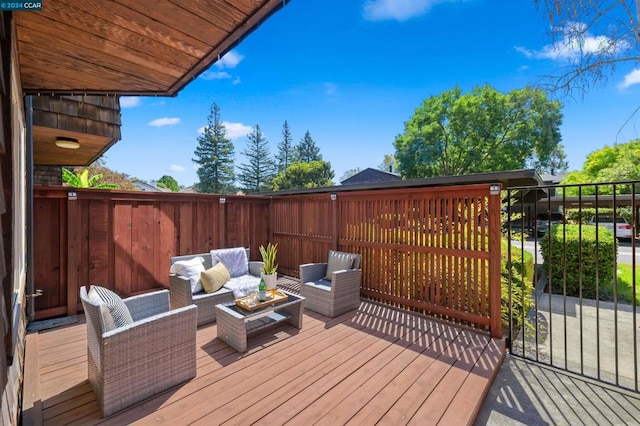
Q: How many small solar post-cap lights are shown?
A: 4